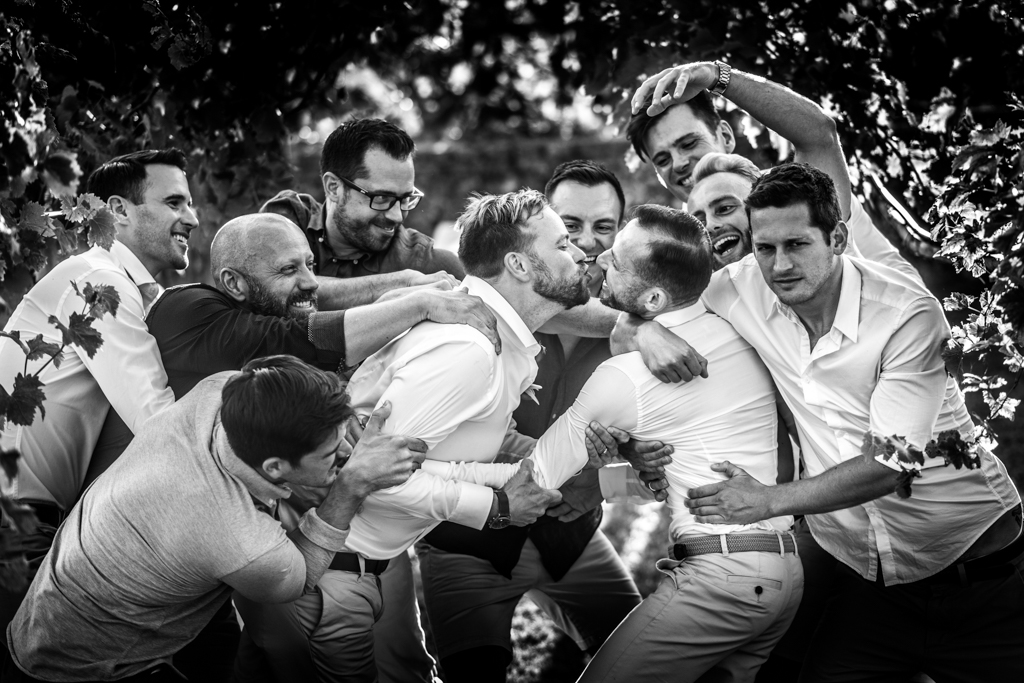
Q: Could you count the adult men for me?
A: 10